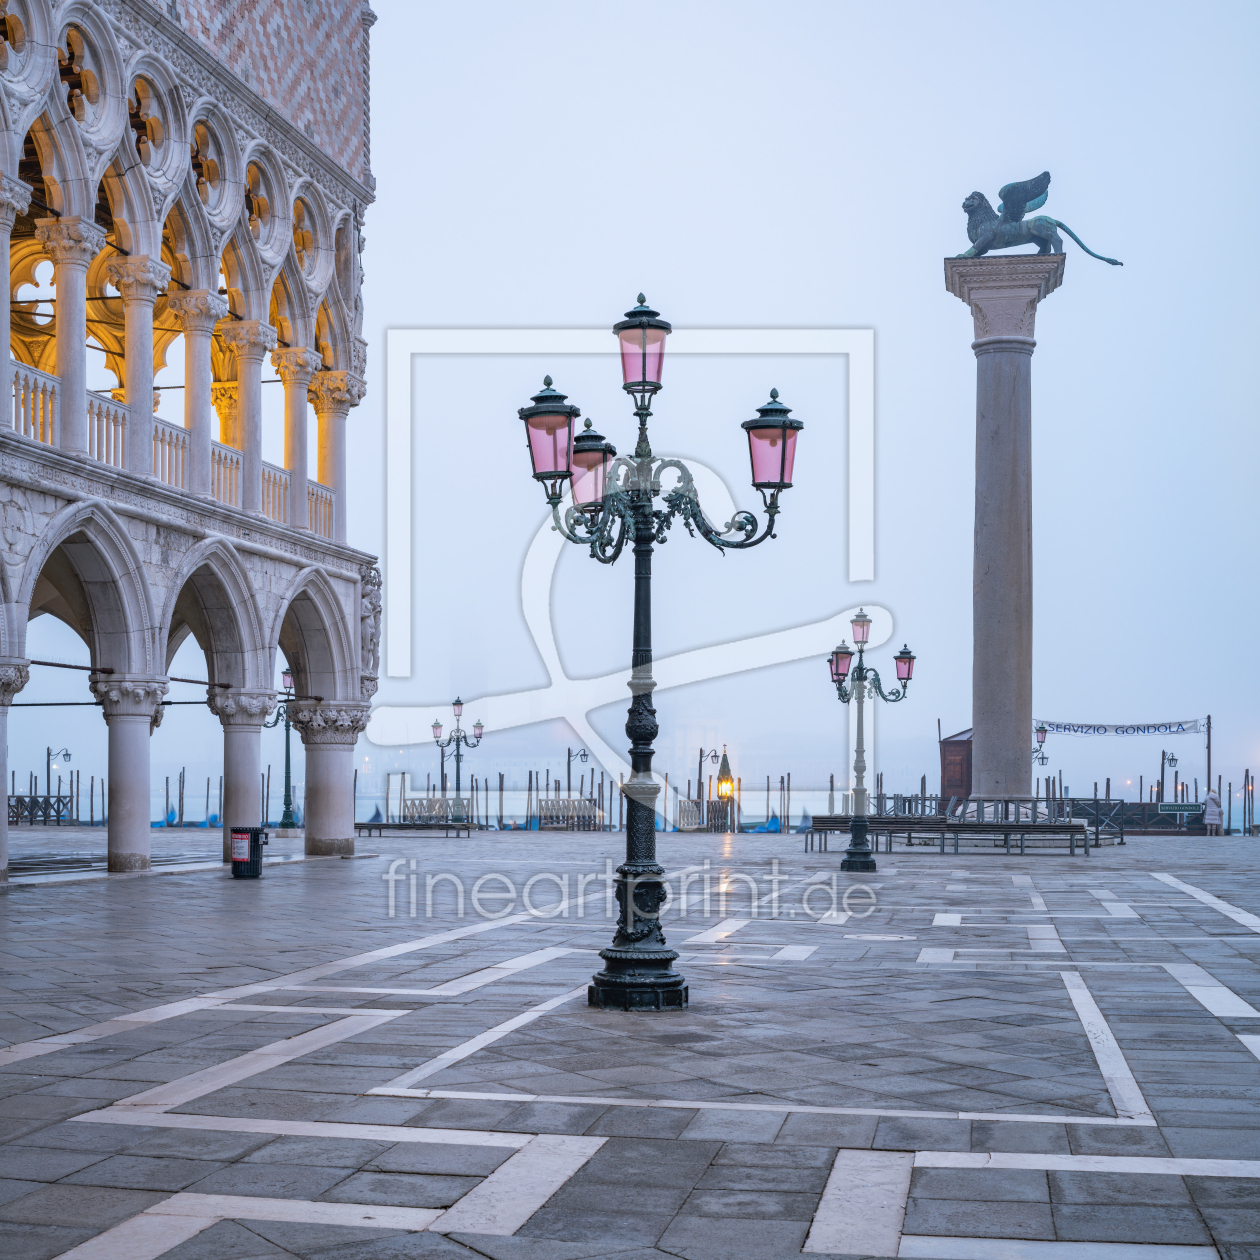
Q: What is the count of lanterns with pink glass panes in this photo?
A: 13